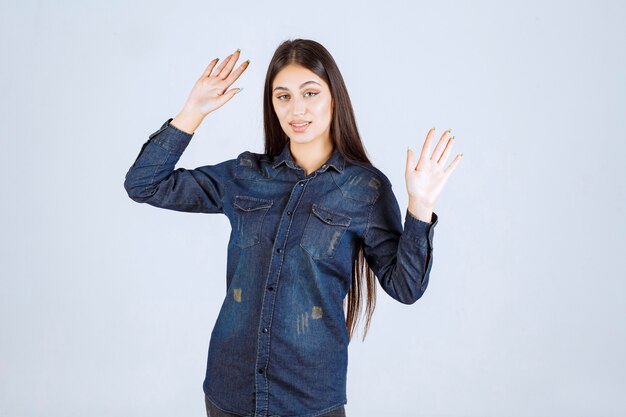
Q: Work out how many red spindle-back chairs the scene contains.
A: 0